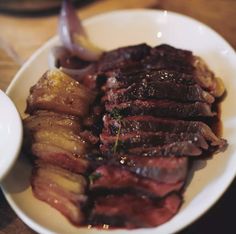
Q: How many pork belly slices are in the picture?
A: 3